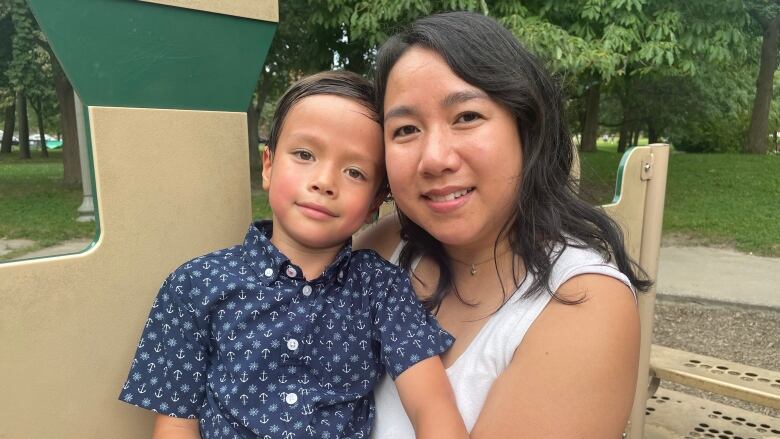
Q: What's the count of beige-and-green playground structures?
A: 1